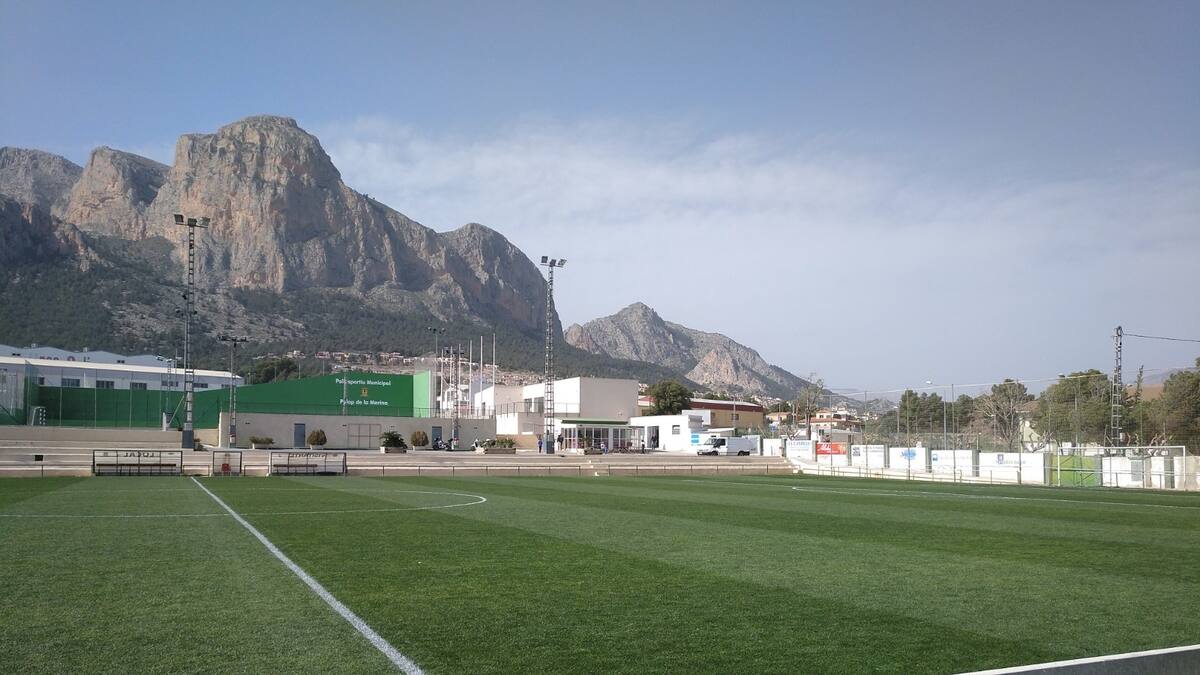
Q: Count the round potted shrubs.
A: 2